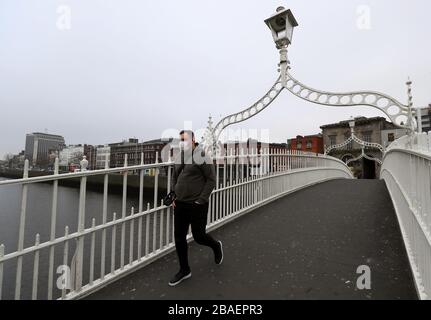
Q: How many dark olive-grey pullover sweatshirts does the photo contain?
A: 1